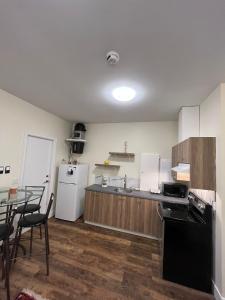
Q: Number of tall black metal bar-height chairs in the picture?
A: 3